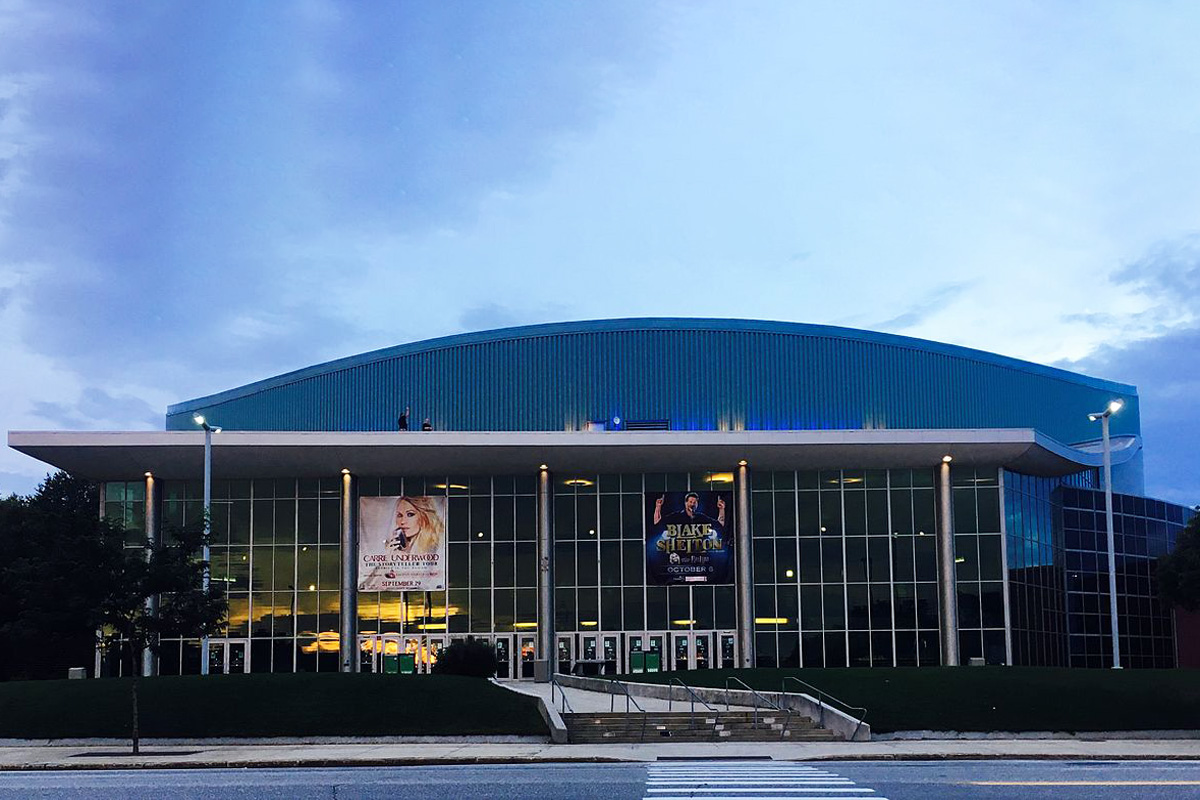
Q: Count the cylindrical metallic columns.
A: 5